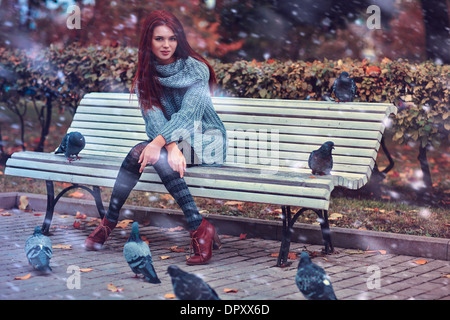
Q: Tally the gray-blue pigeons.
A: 7